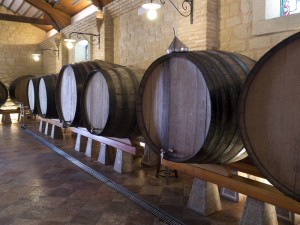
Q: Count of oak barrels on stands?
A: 8